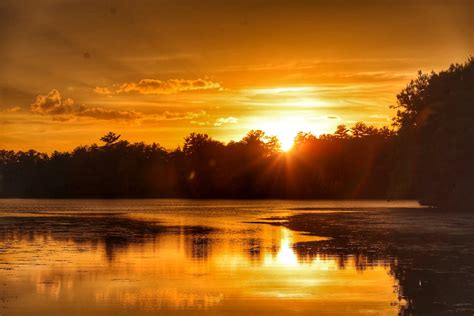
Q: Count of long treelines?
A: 1